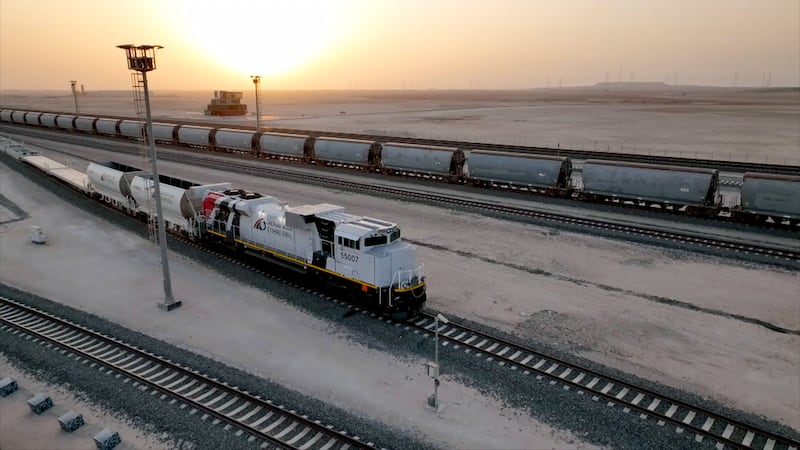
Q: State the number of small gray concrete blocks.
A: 4